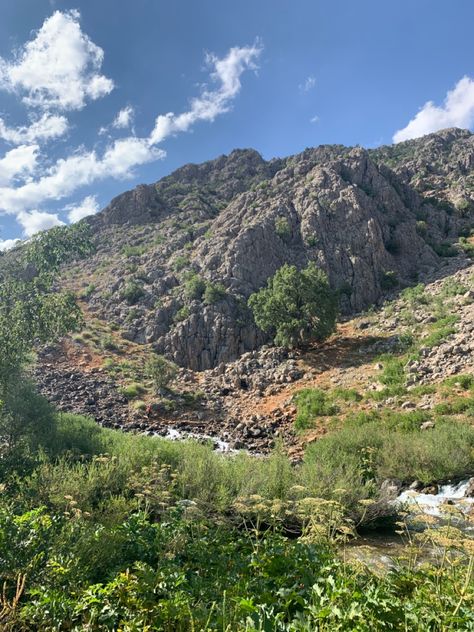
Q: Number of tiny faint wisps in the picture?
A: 2